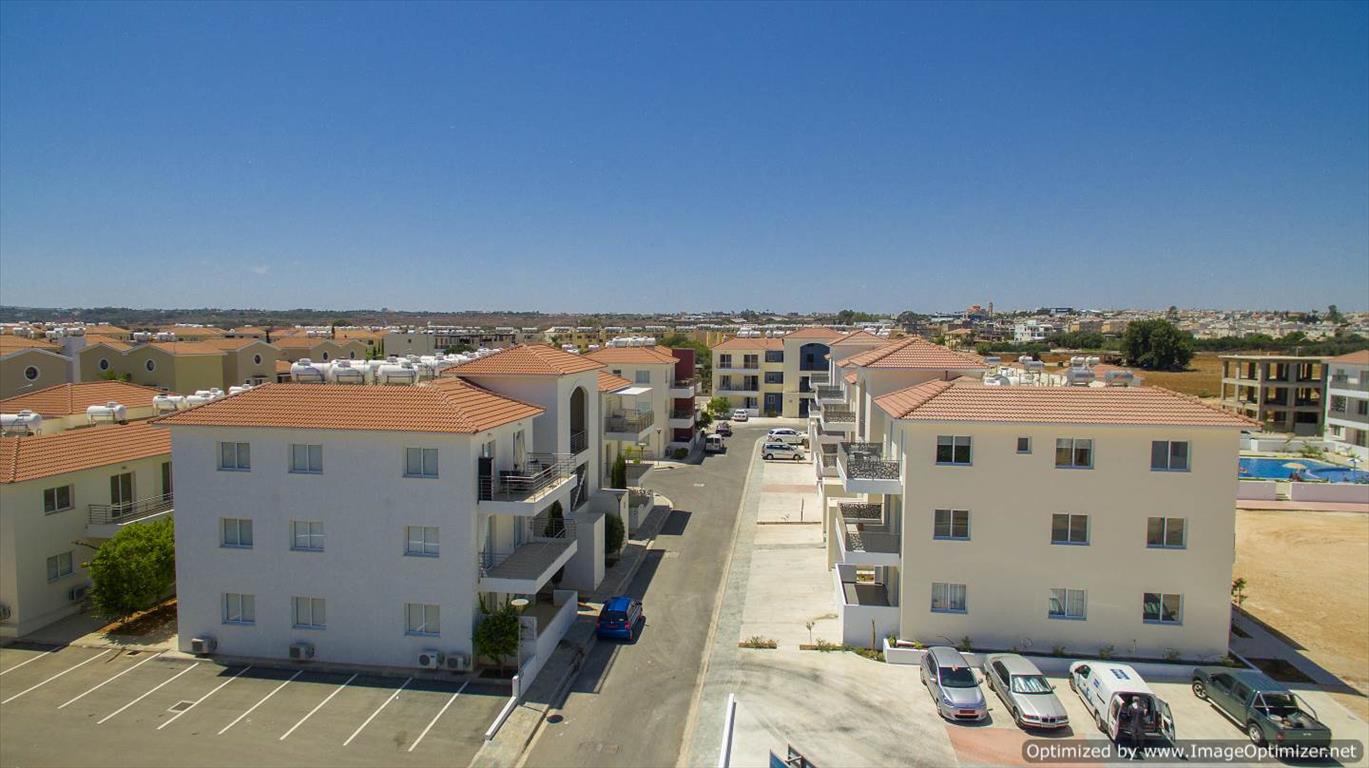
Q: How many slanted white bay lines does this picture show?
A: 9